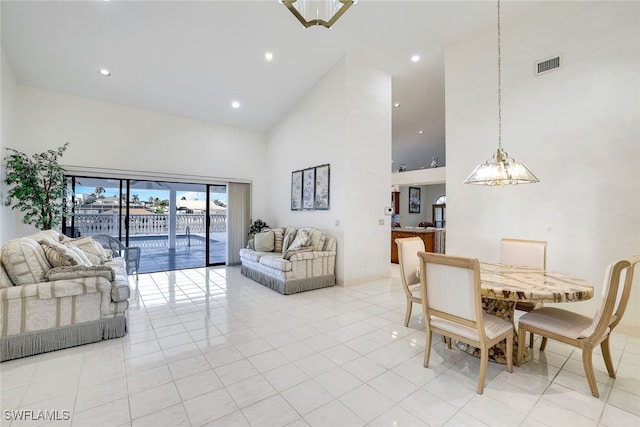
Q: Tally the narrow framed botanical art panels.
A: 3